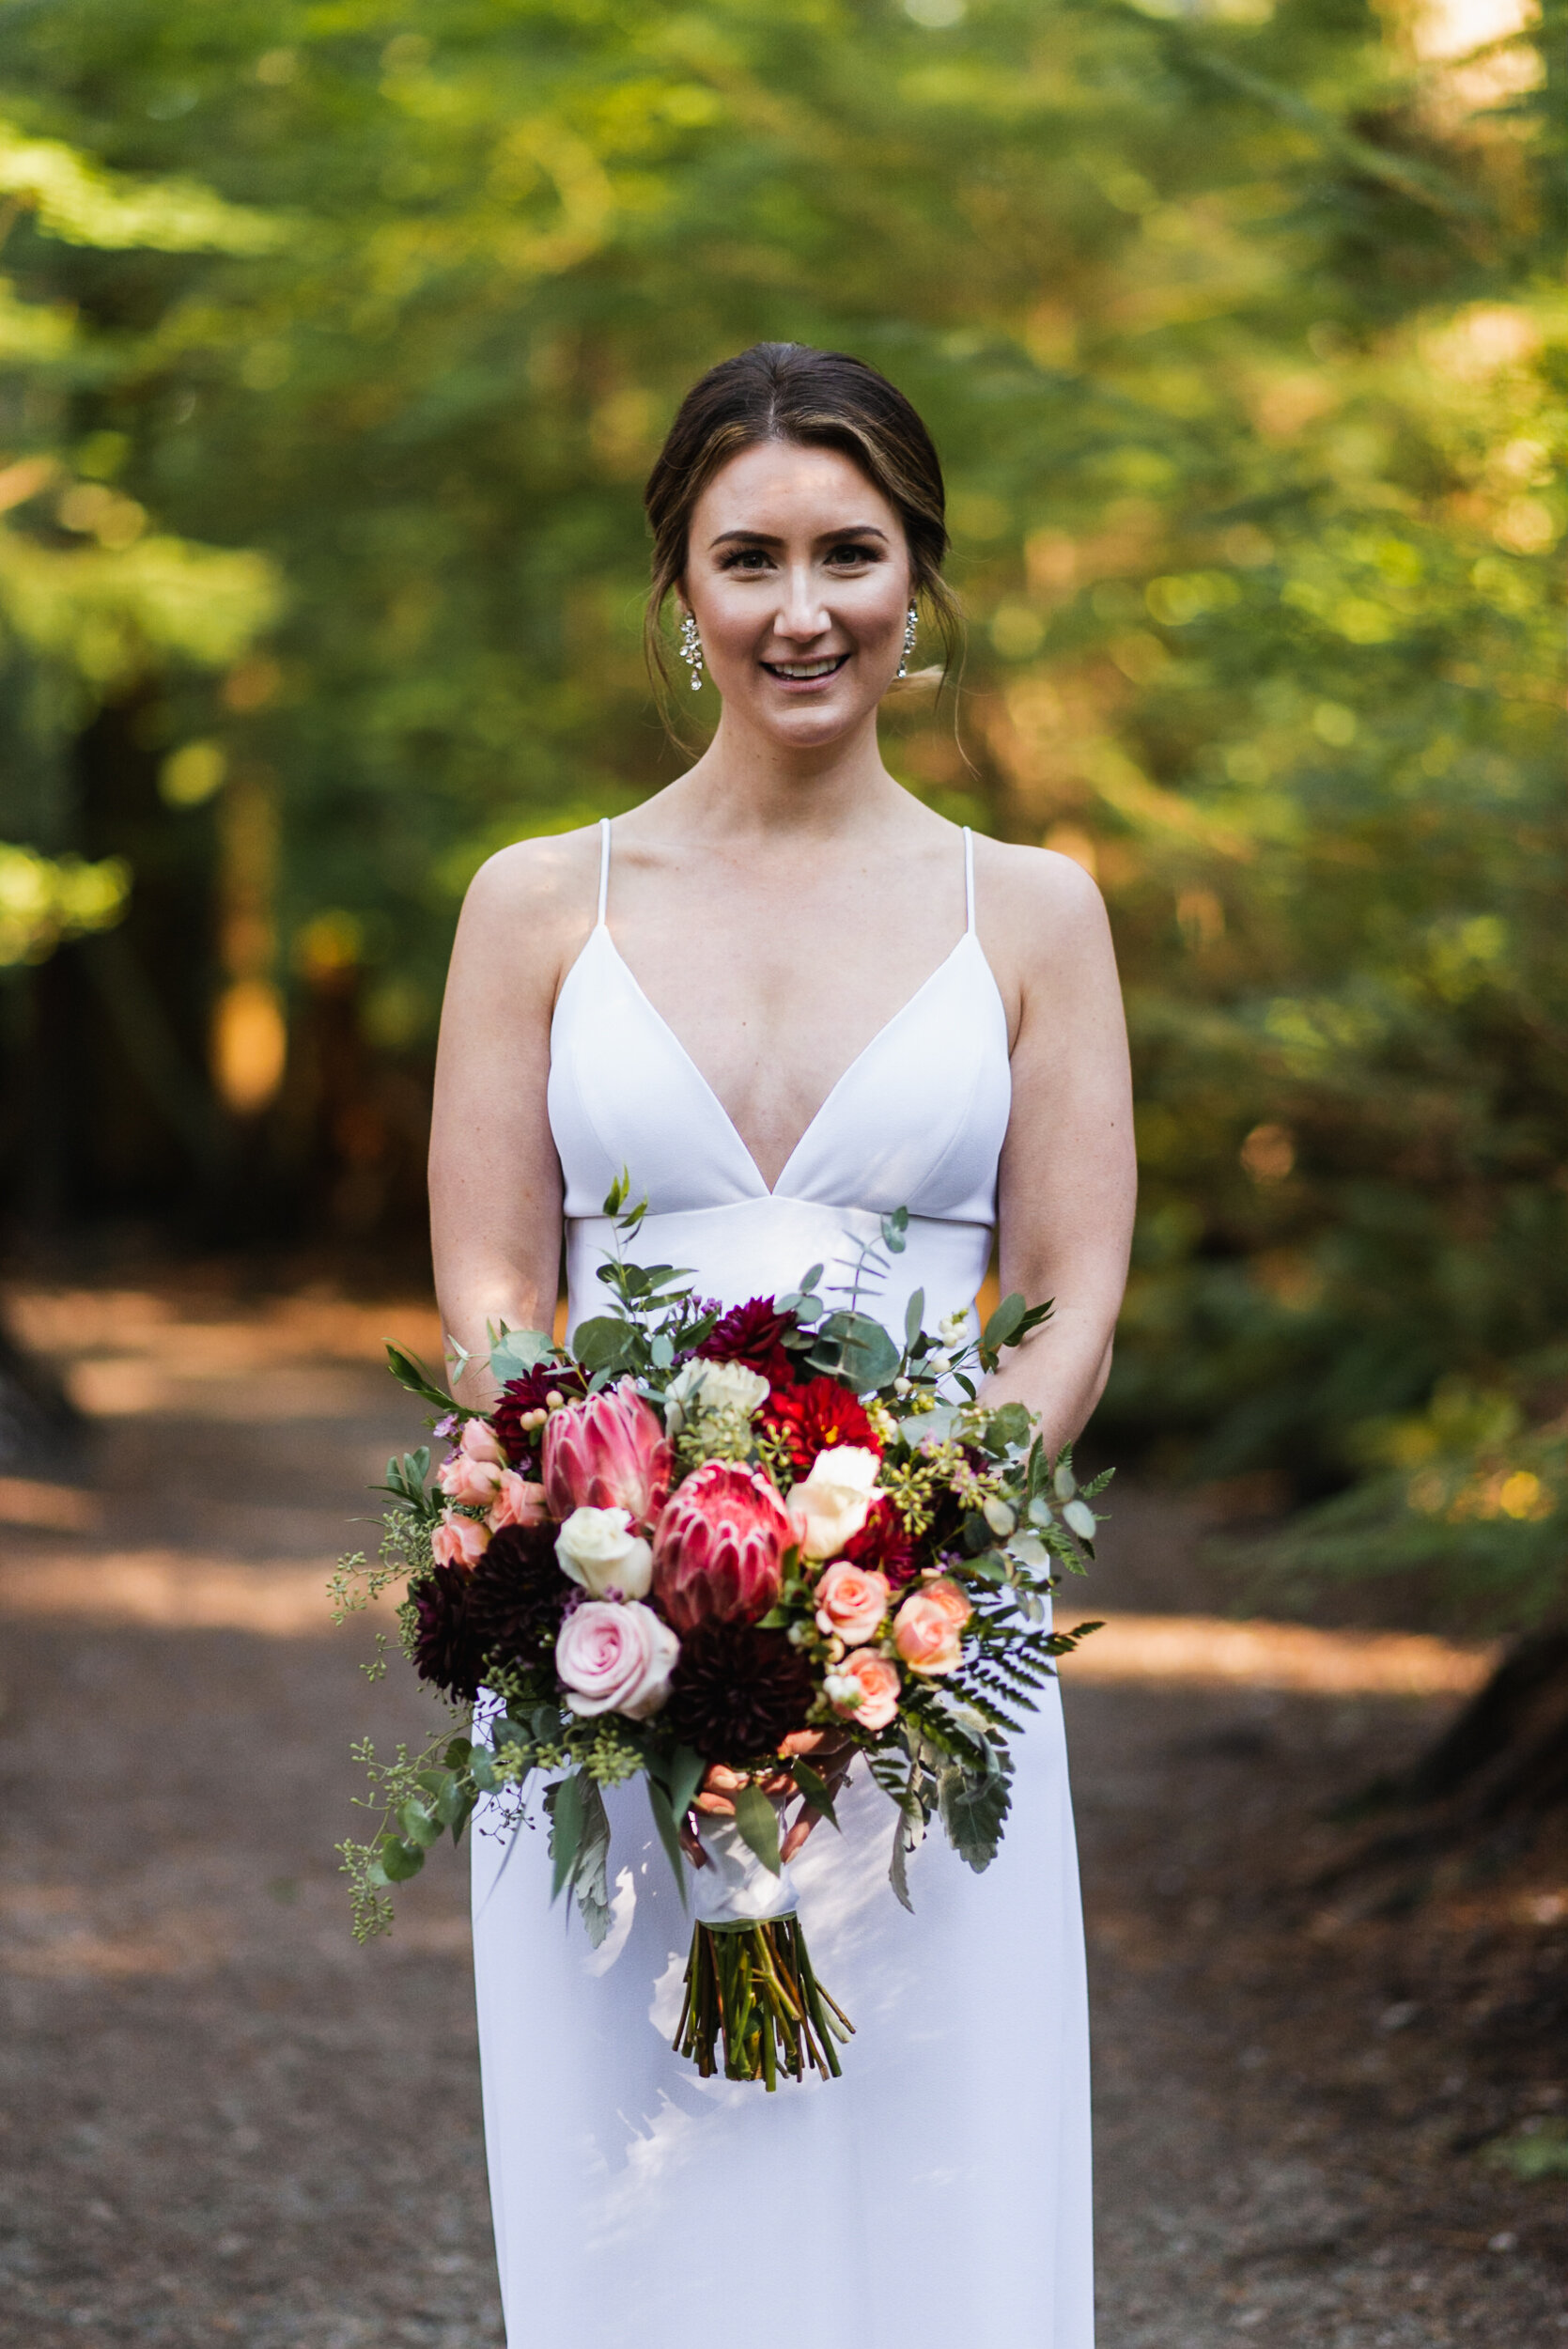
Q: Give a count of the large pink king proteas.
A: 2